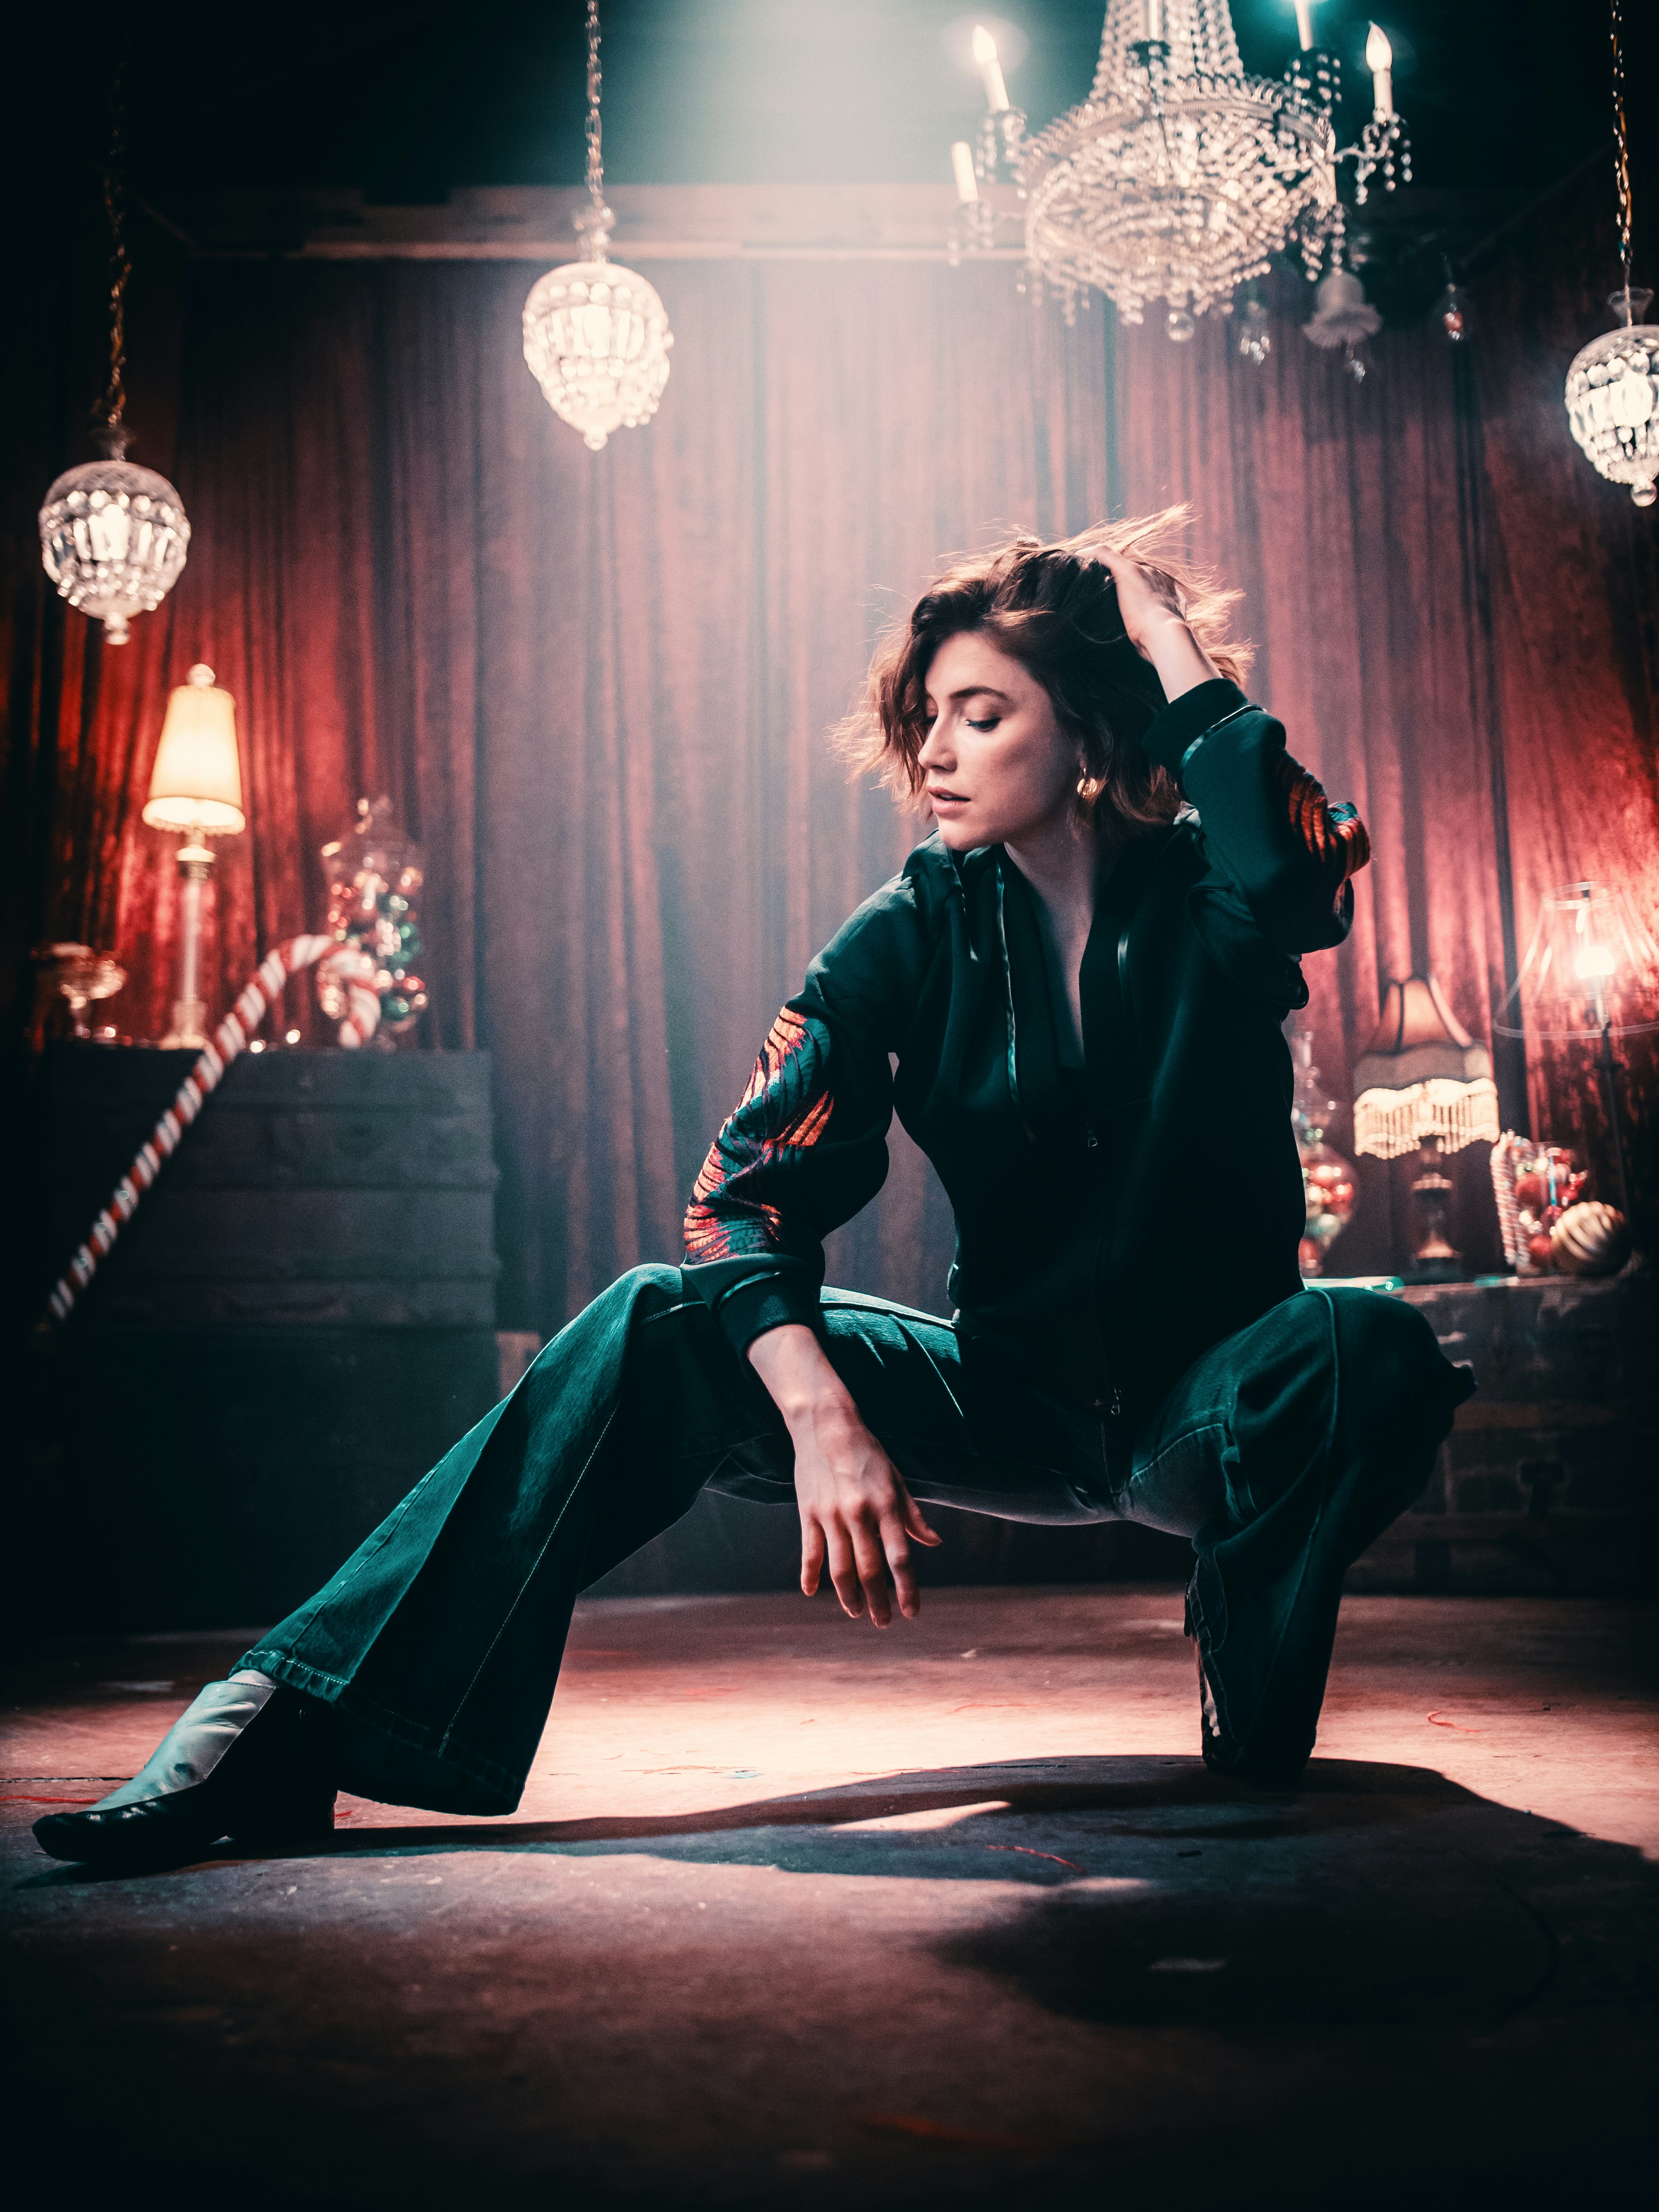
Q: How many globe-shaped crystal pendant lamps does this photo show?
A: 3